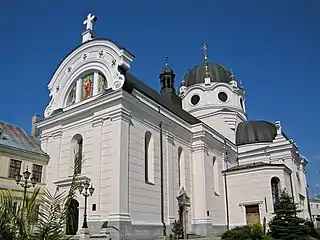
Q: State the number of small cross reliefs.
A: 5